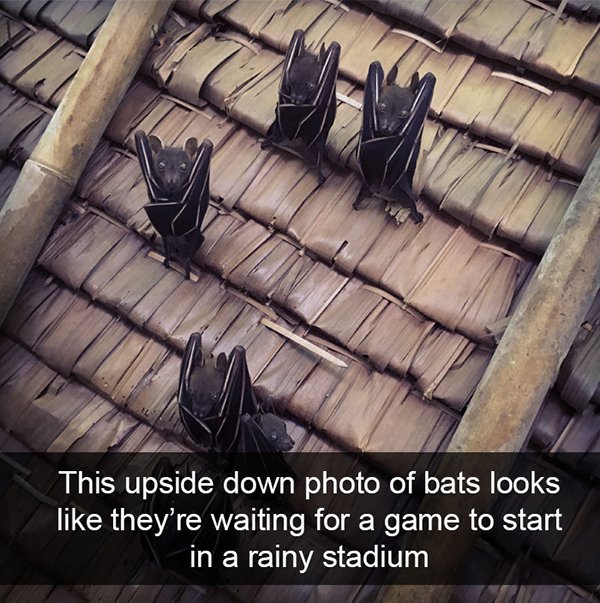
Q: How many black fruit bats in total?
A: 5